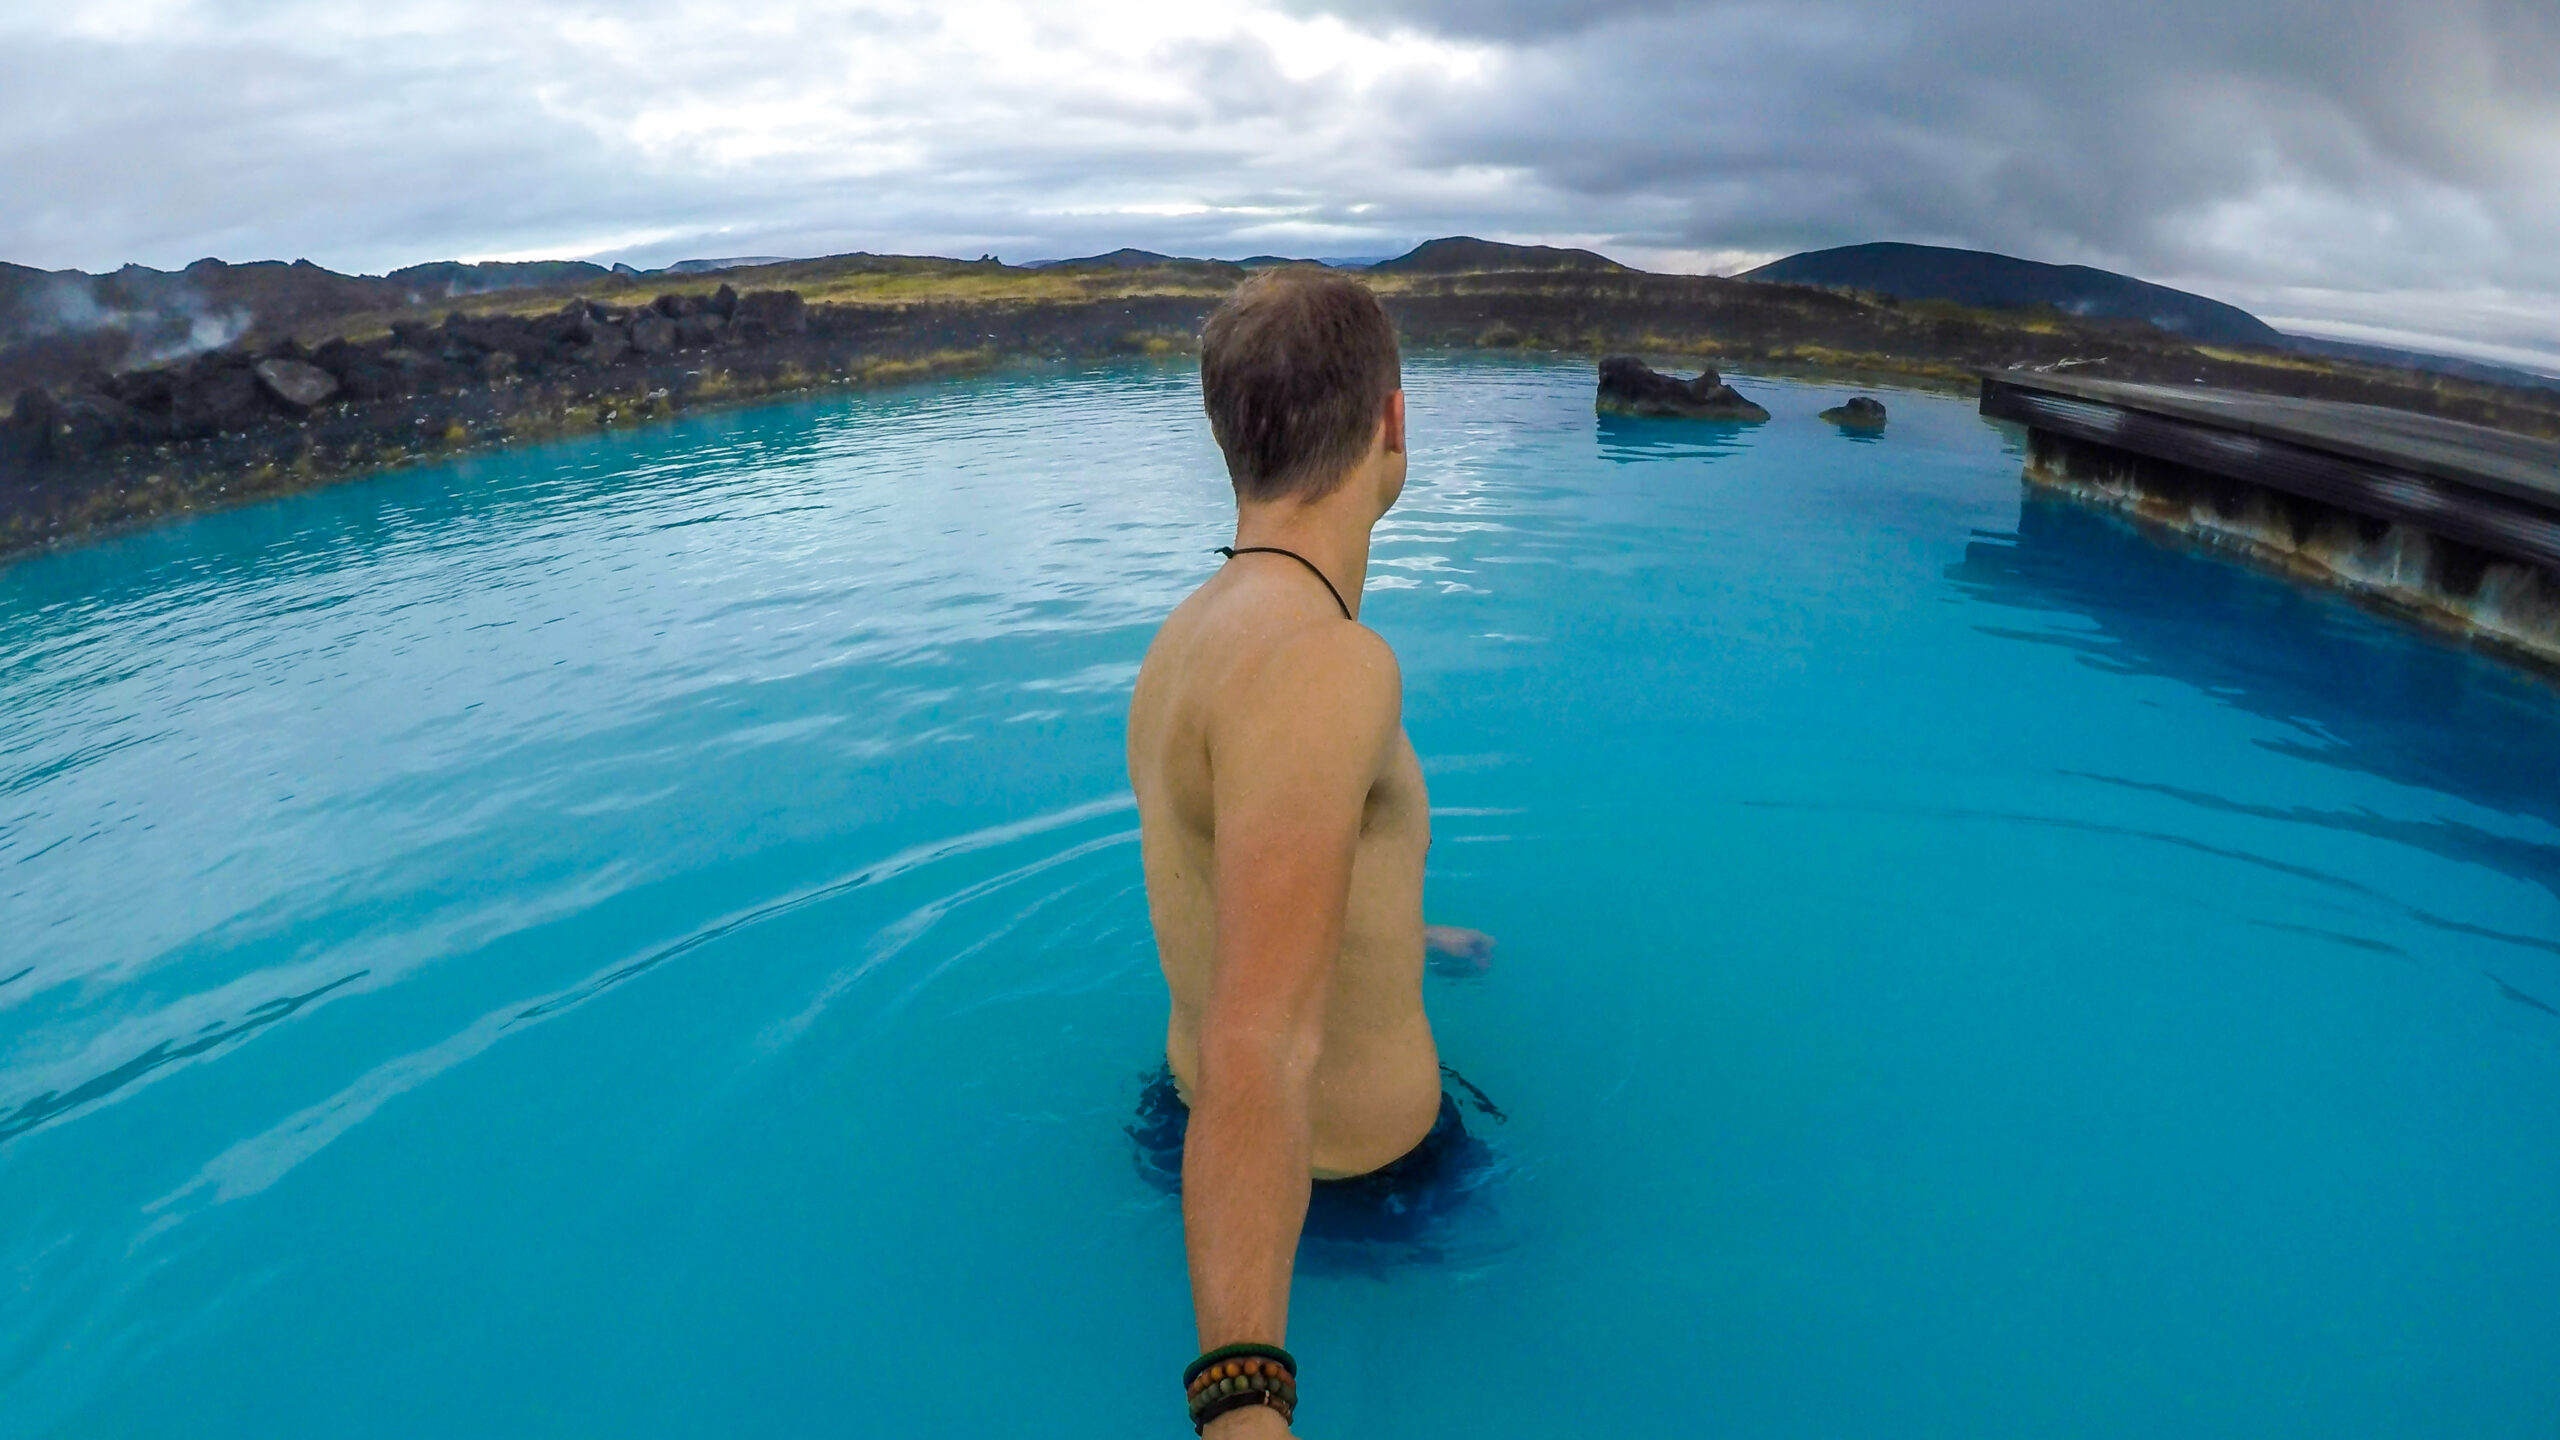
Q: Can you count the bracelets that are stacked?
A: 4